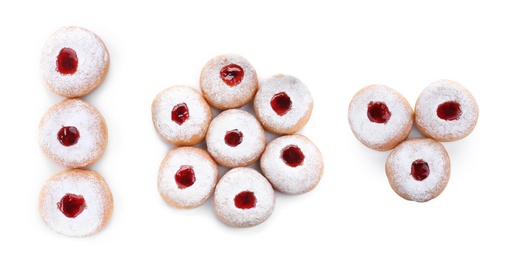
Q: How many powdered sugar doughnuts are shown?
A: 13